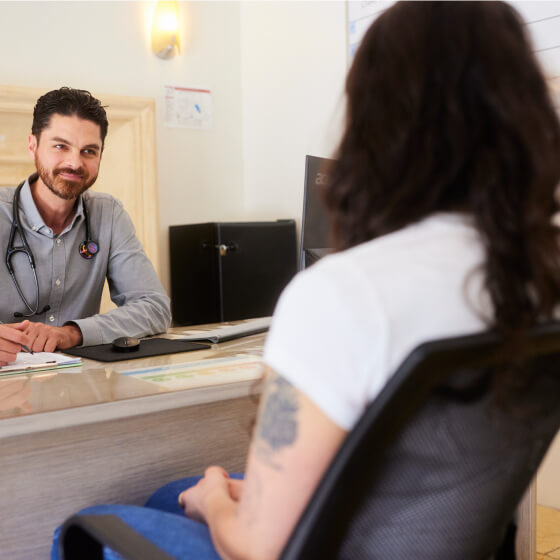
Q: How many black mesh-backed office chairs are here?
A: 1